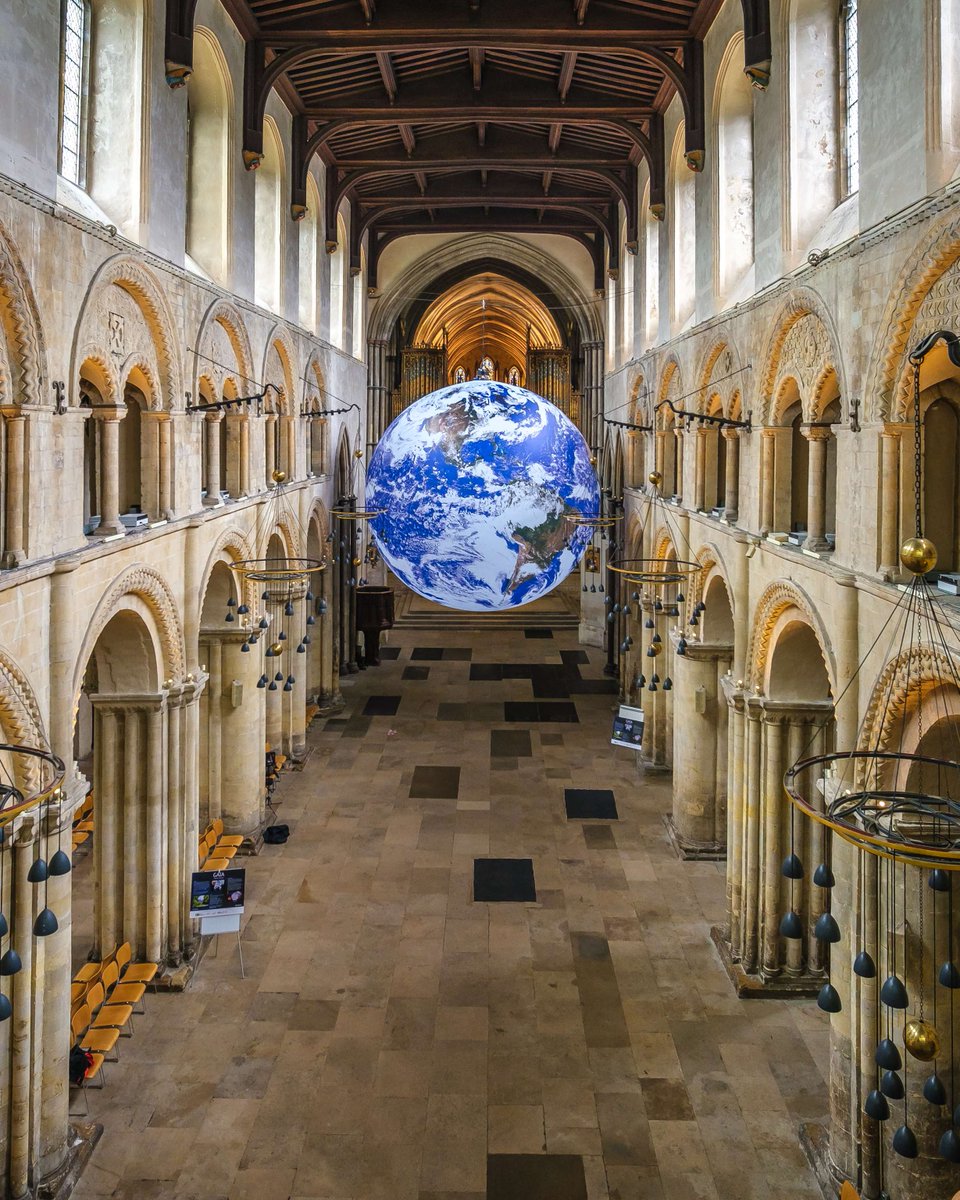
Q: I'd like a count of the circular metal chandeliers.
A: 6